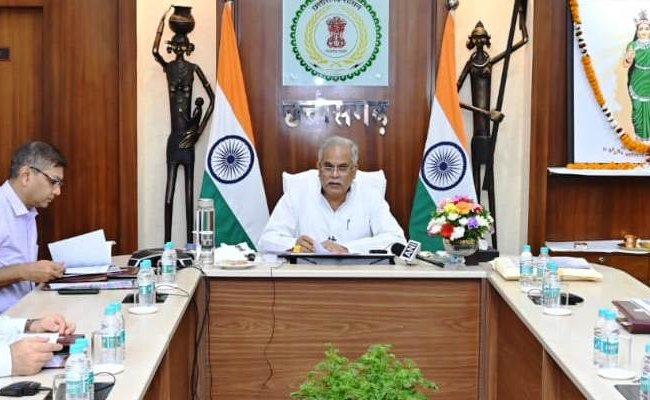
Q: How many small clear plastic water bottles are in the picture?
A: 12